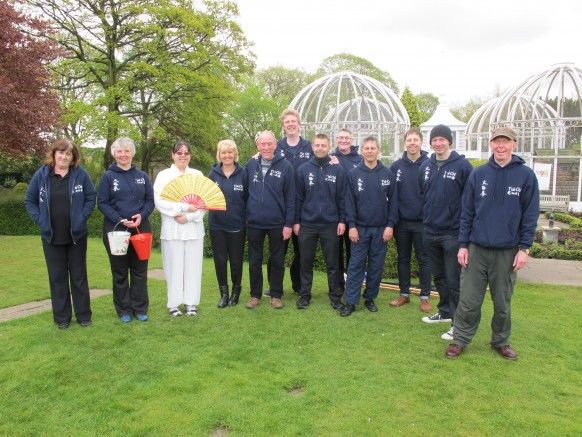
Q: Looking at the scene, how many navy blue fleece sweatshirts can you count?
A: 11